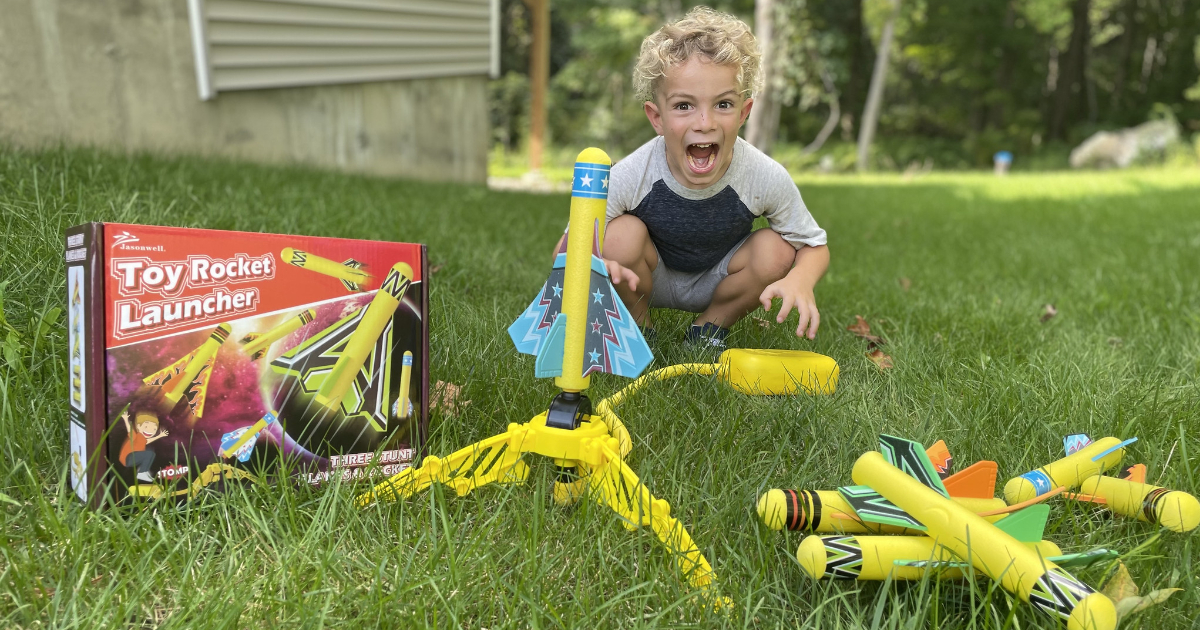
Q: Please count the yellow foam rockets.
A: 6